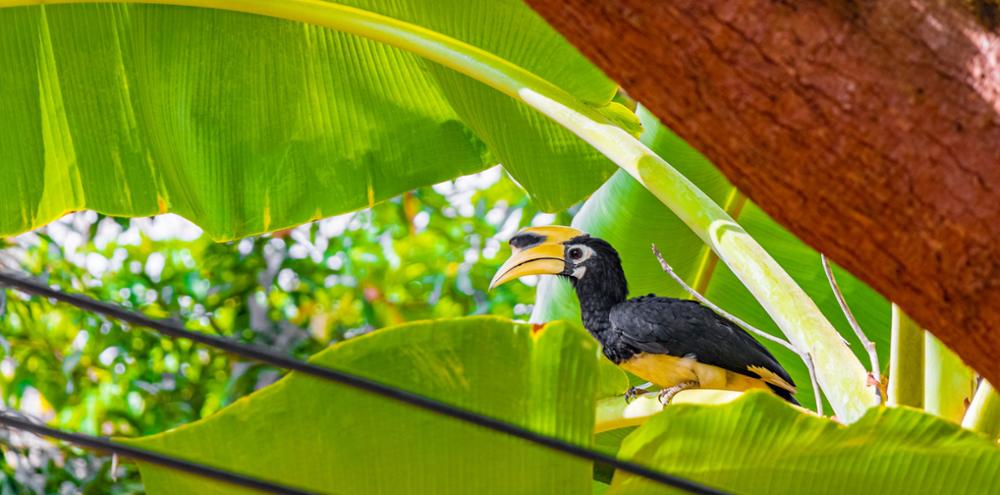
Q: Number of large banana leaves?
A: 4